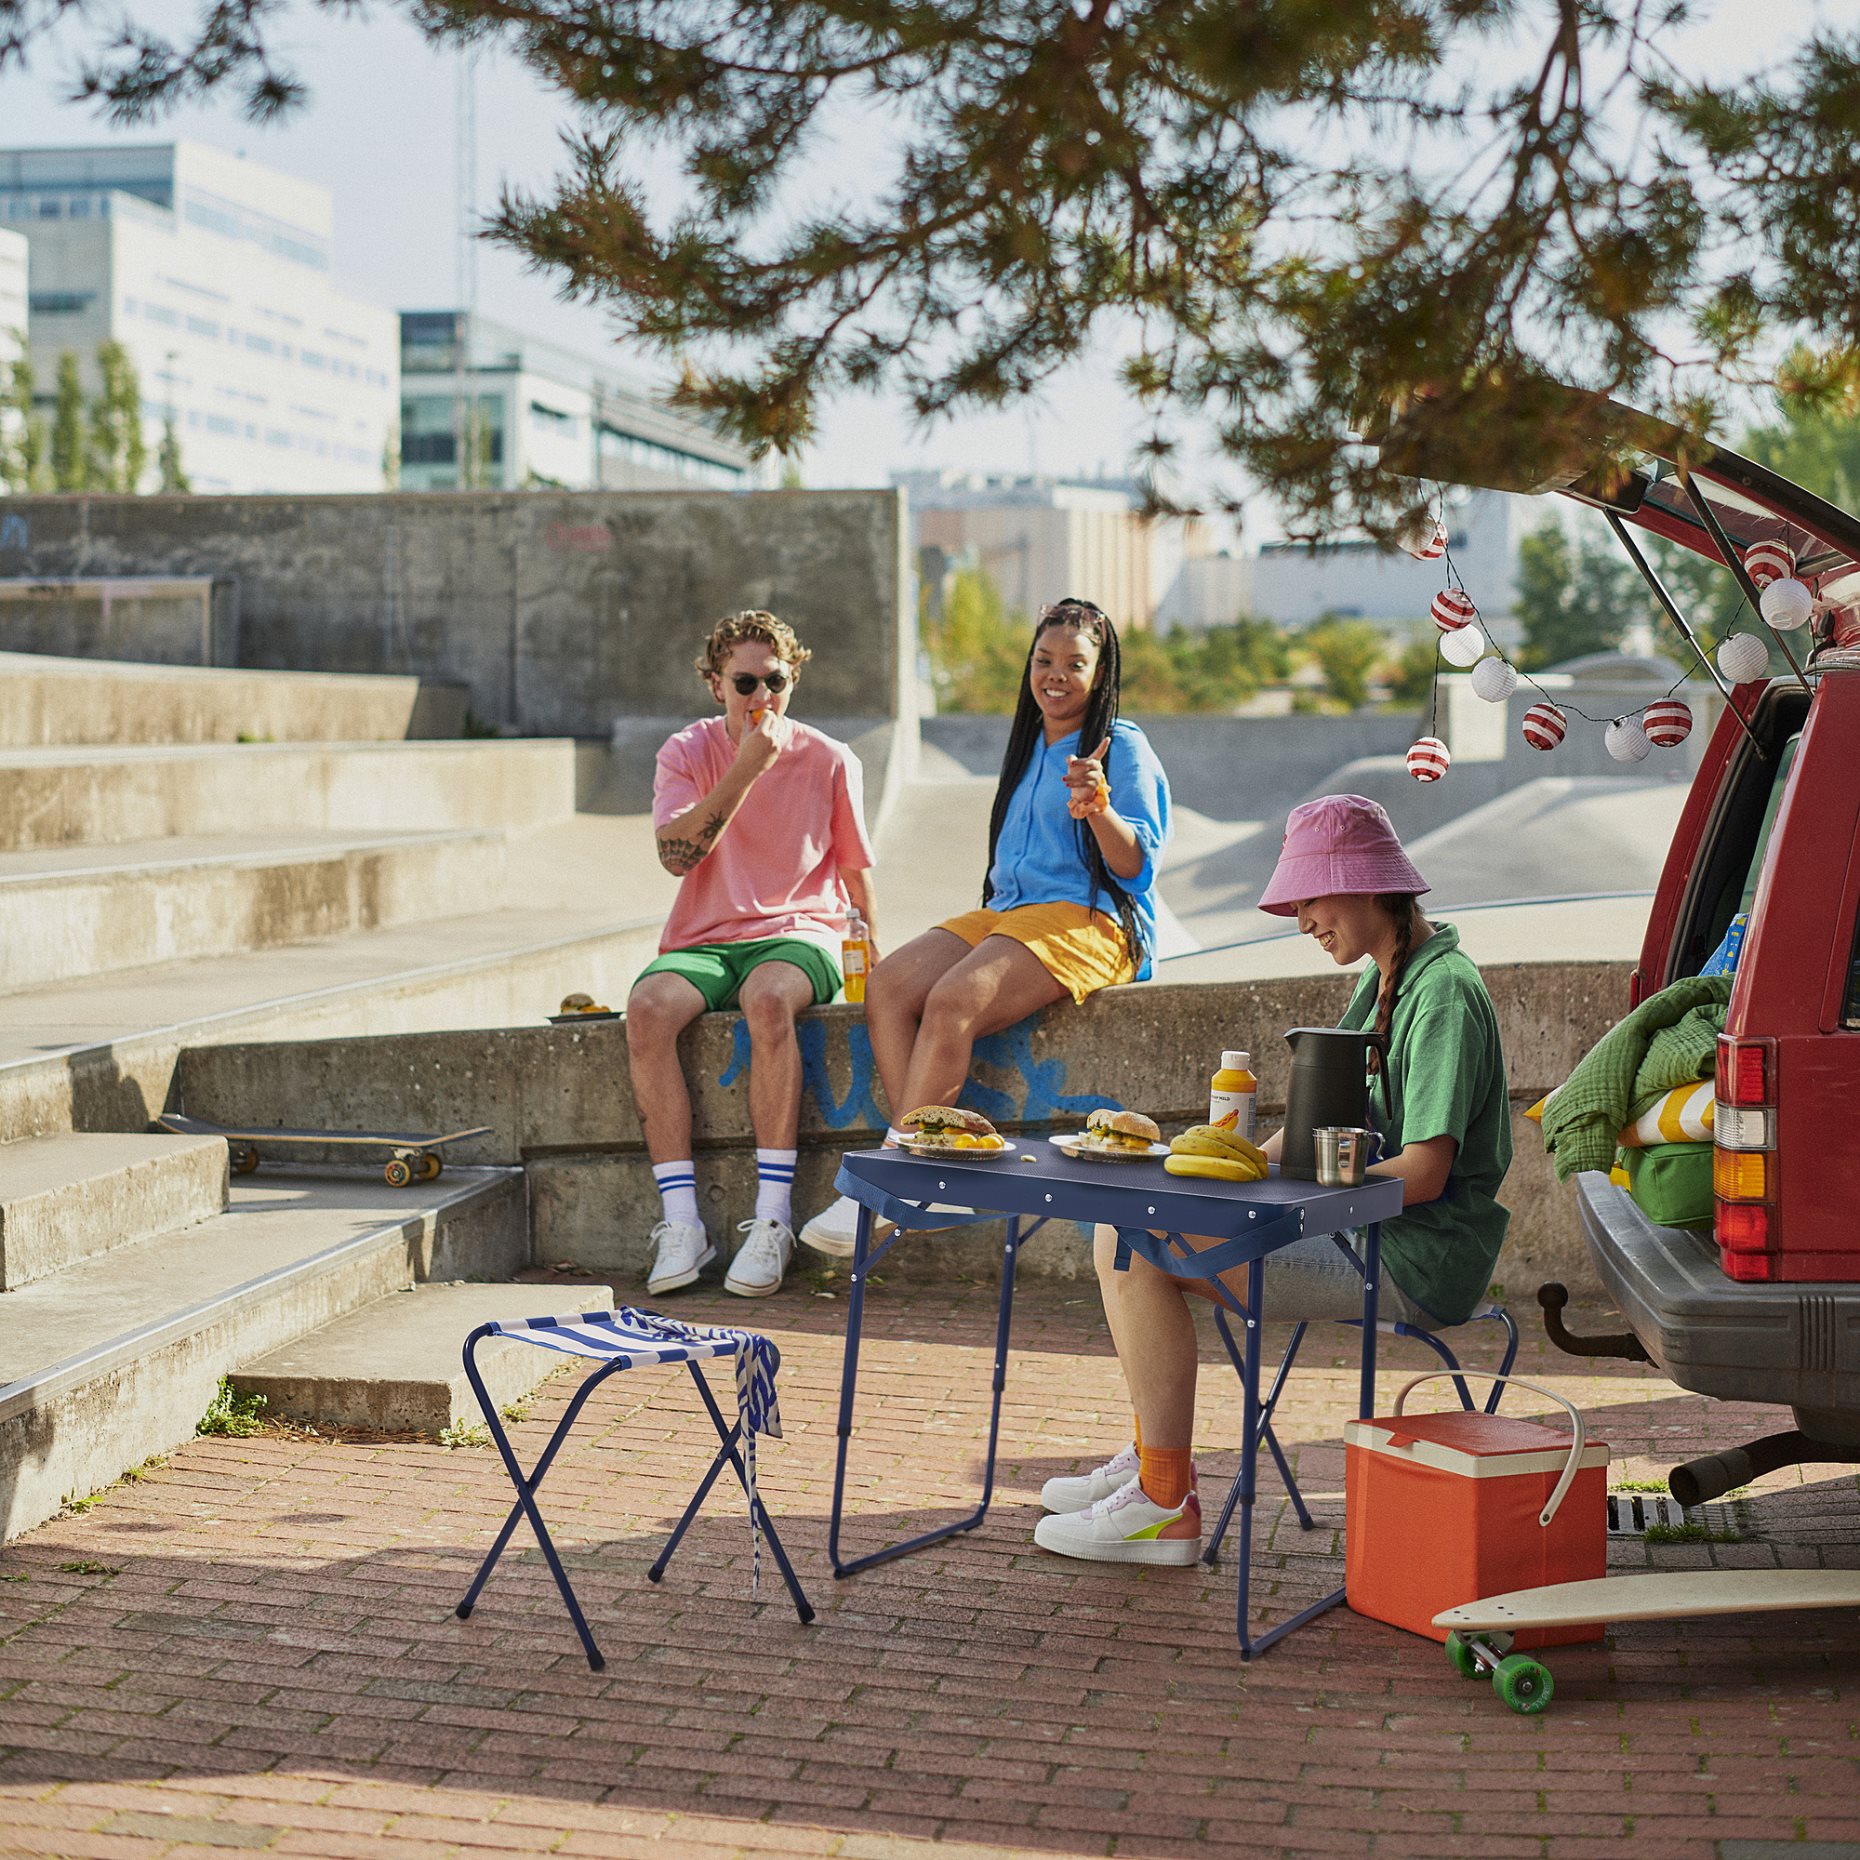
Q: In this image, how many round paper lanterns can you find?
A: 12